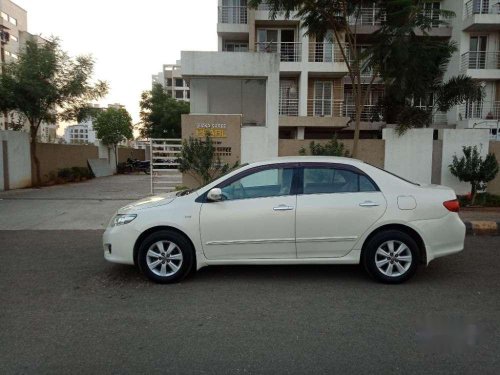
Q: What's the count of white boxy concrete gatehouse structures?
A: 1